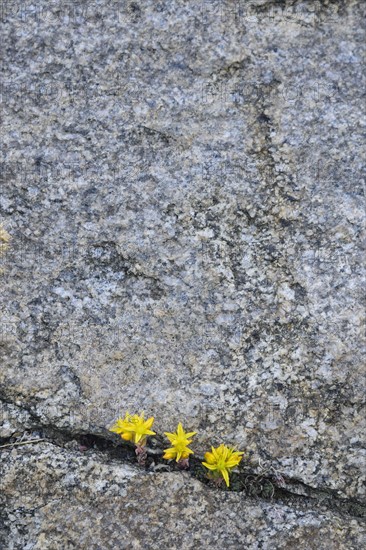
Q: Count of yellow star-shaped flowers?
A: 3